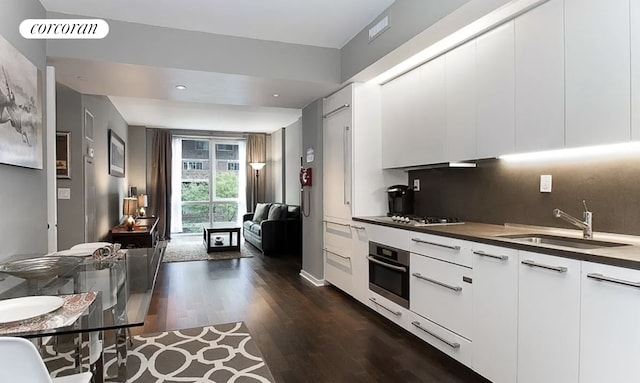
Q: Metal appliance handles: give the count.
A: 13